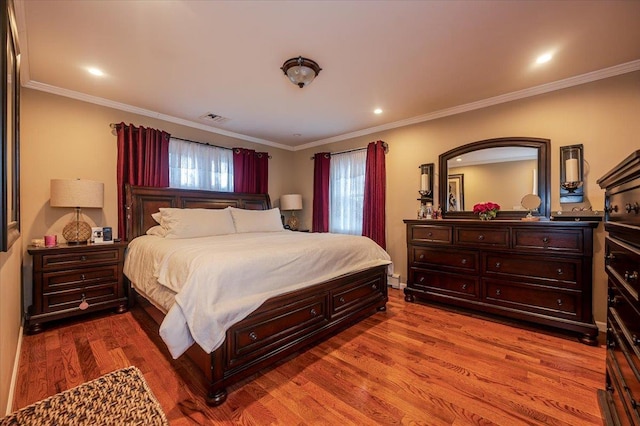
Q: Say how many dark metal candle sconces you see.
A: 2